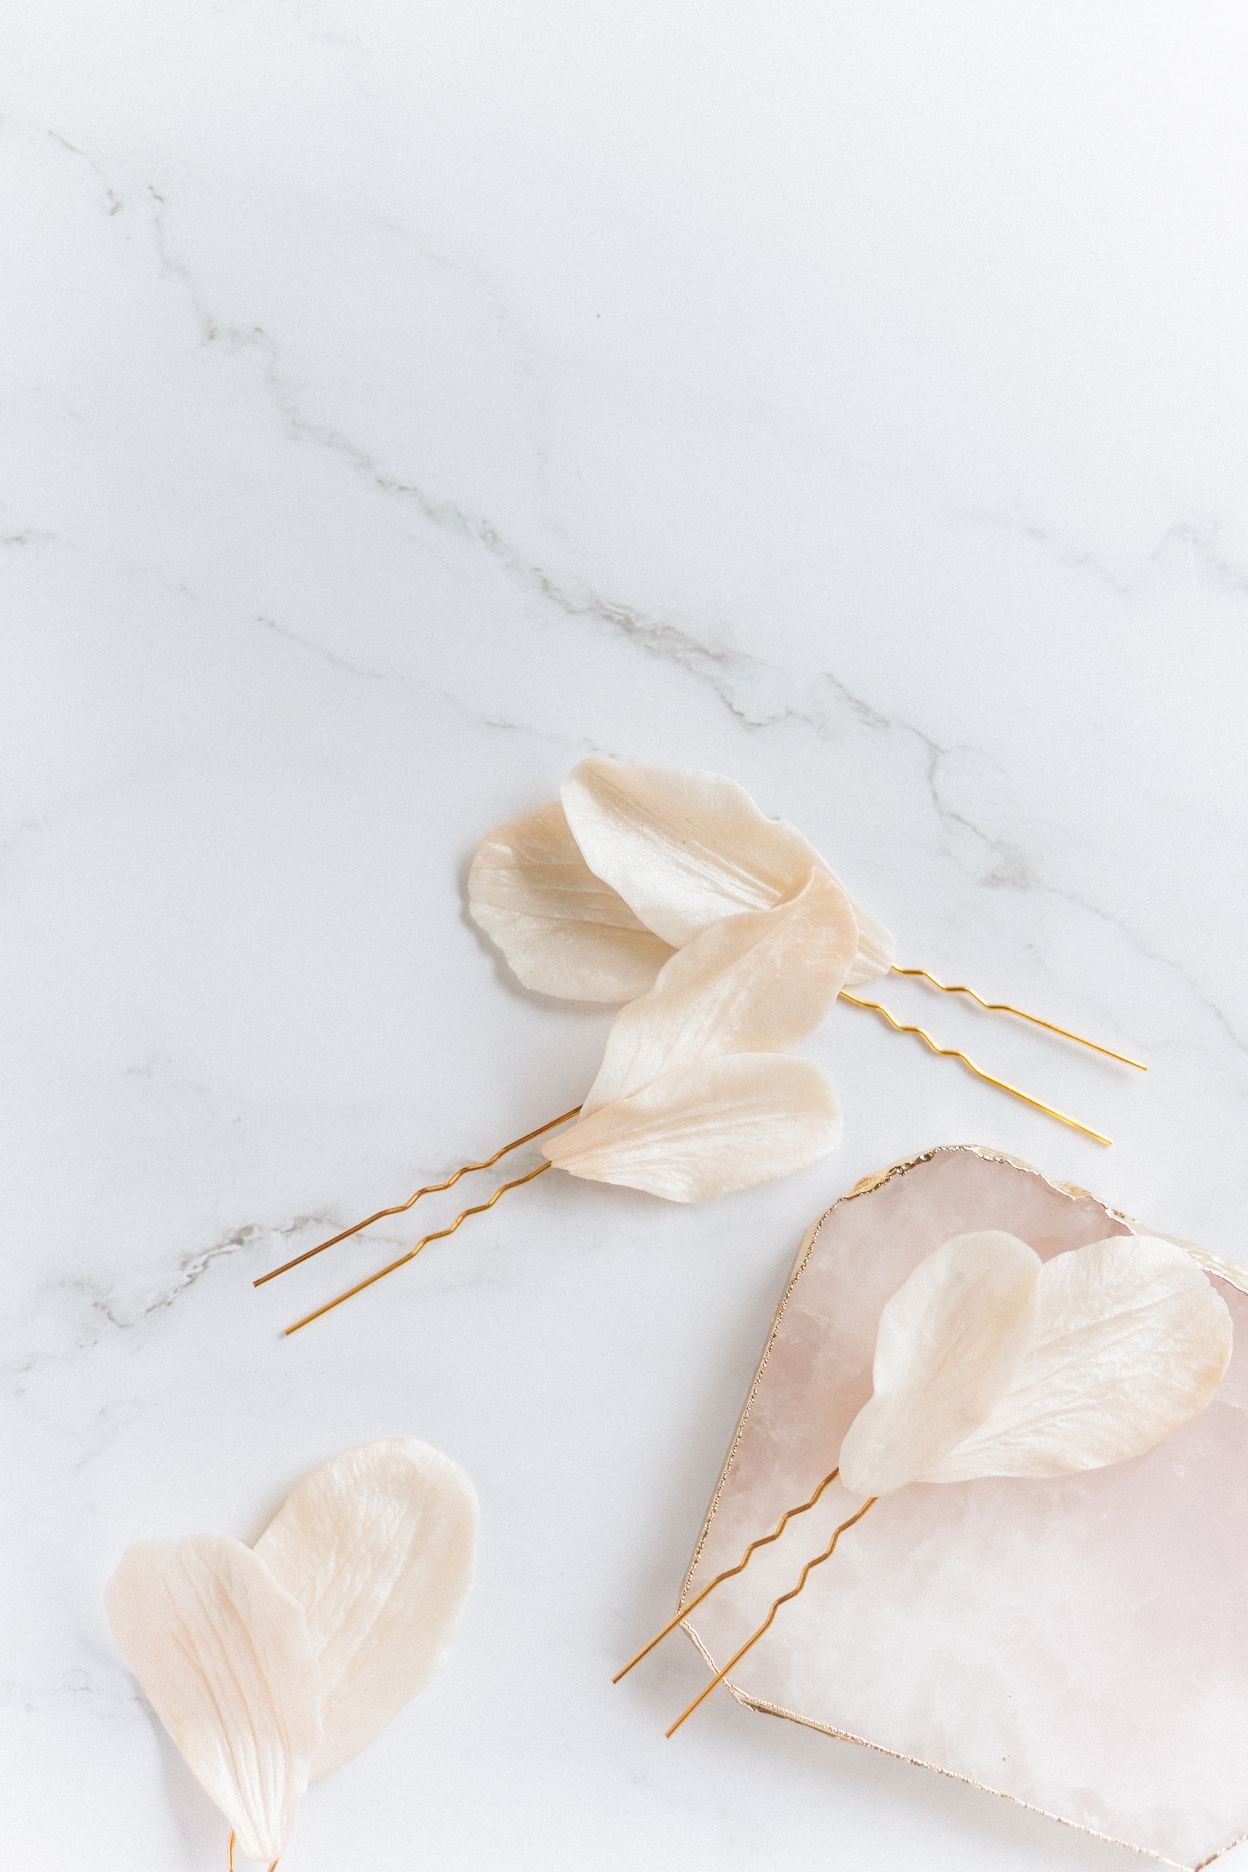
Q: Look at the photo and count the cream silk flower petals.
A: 8